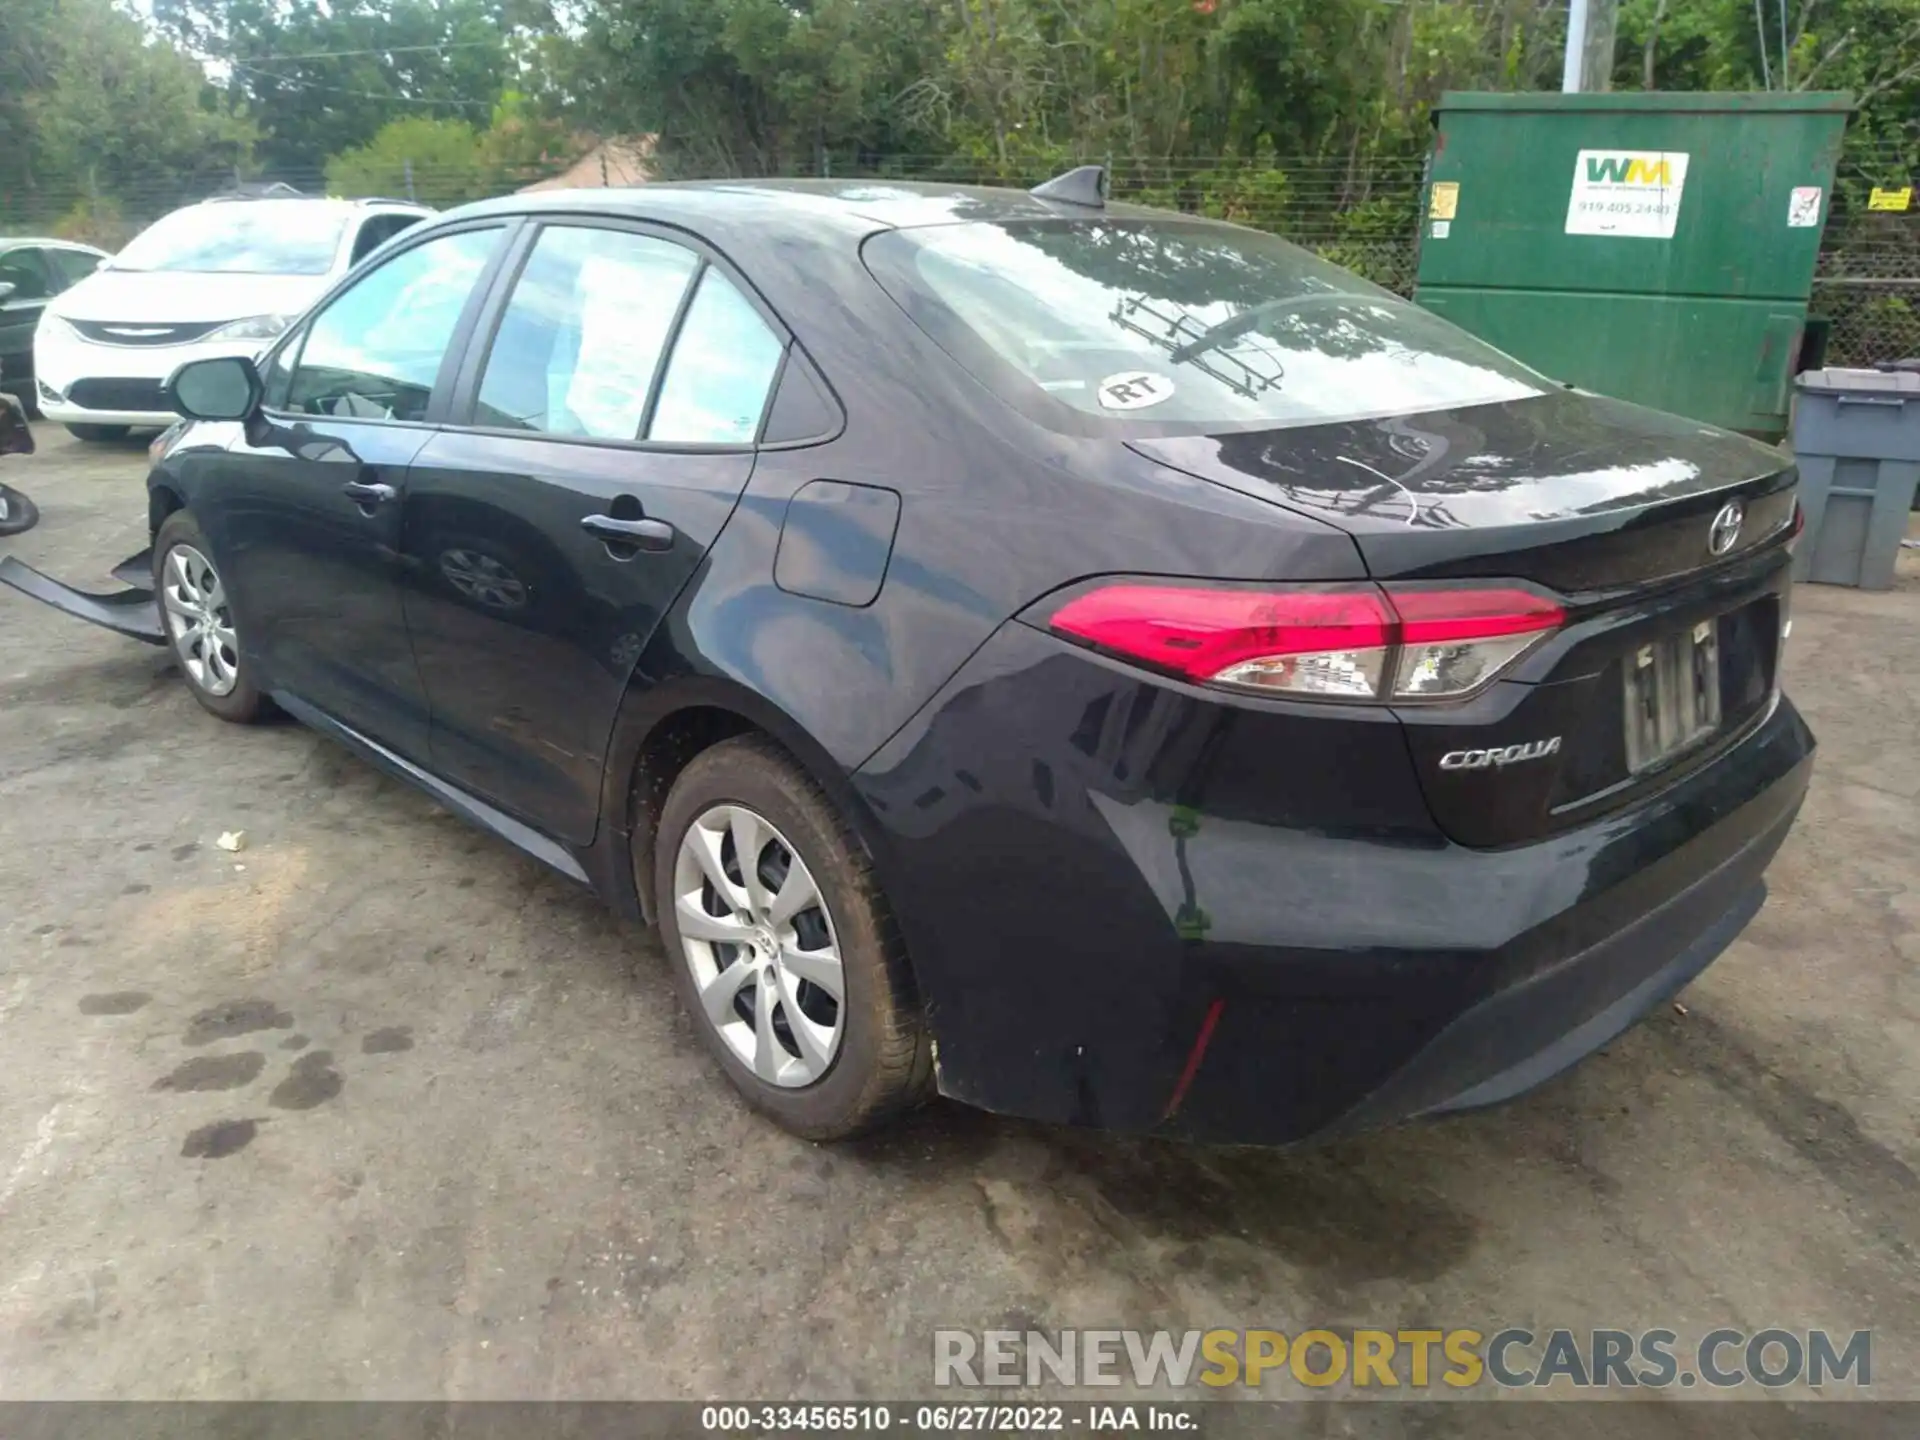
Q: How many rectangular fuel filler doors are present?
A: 1